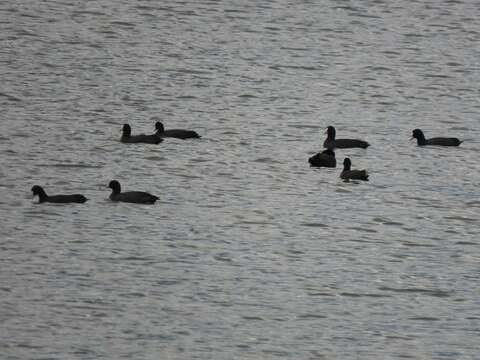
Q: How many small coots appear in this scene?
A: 8